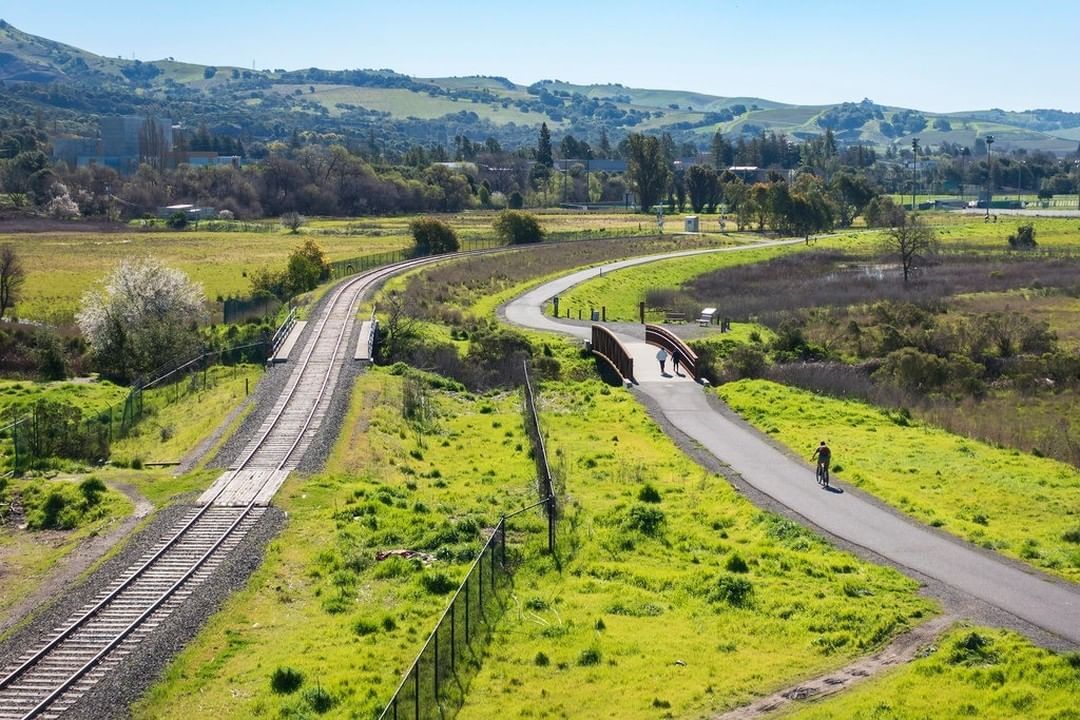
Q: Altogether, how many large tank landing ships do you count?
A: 0